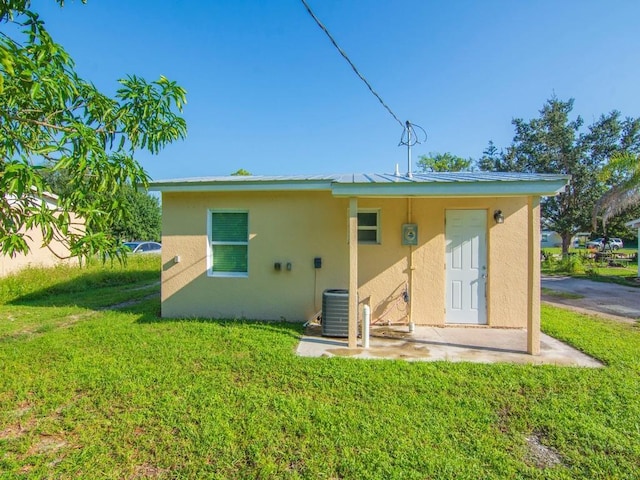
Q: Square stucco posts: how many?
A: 2